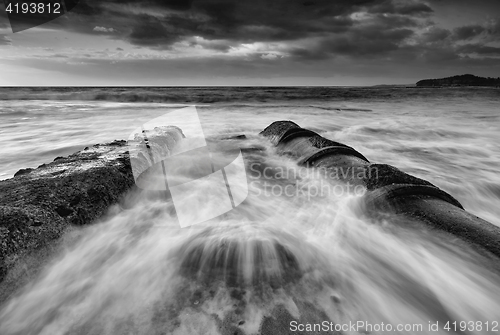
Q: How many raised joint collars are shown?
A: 3